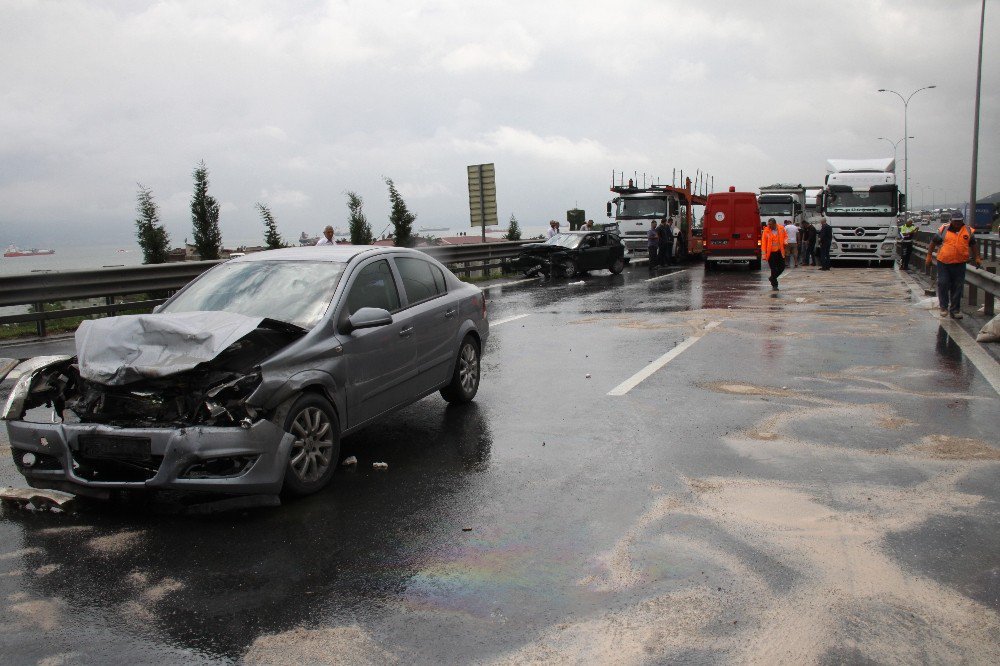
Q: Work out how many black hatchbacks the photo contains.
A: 1